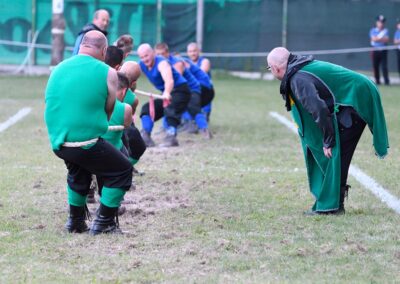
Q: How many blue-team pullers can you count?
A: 4